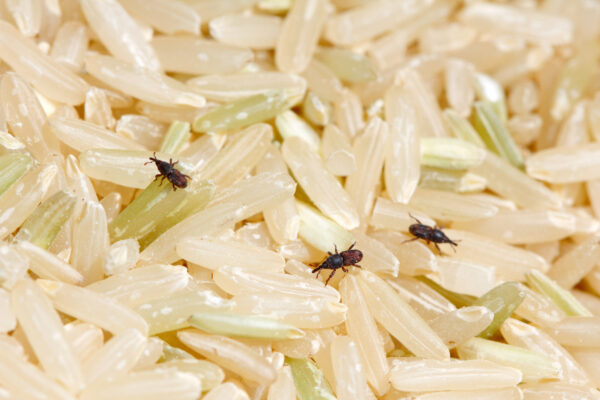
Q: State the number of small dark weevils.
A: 3